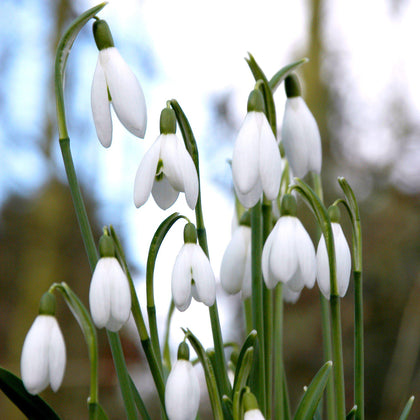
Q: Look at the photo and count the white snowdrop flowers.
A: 12